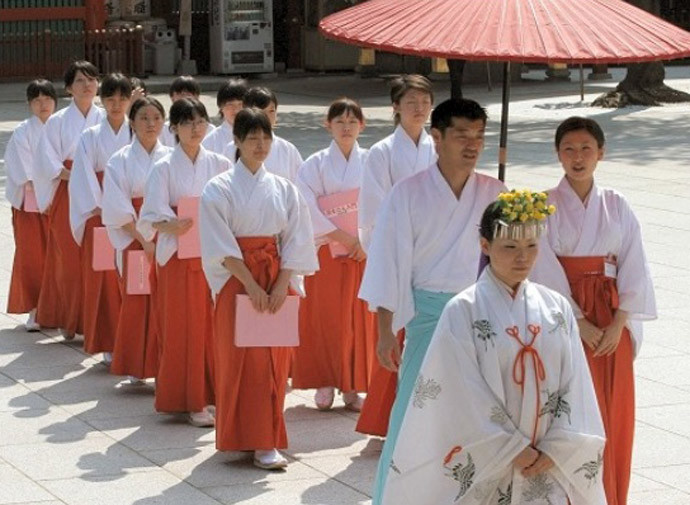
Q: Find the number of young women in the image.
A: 14